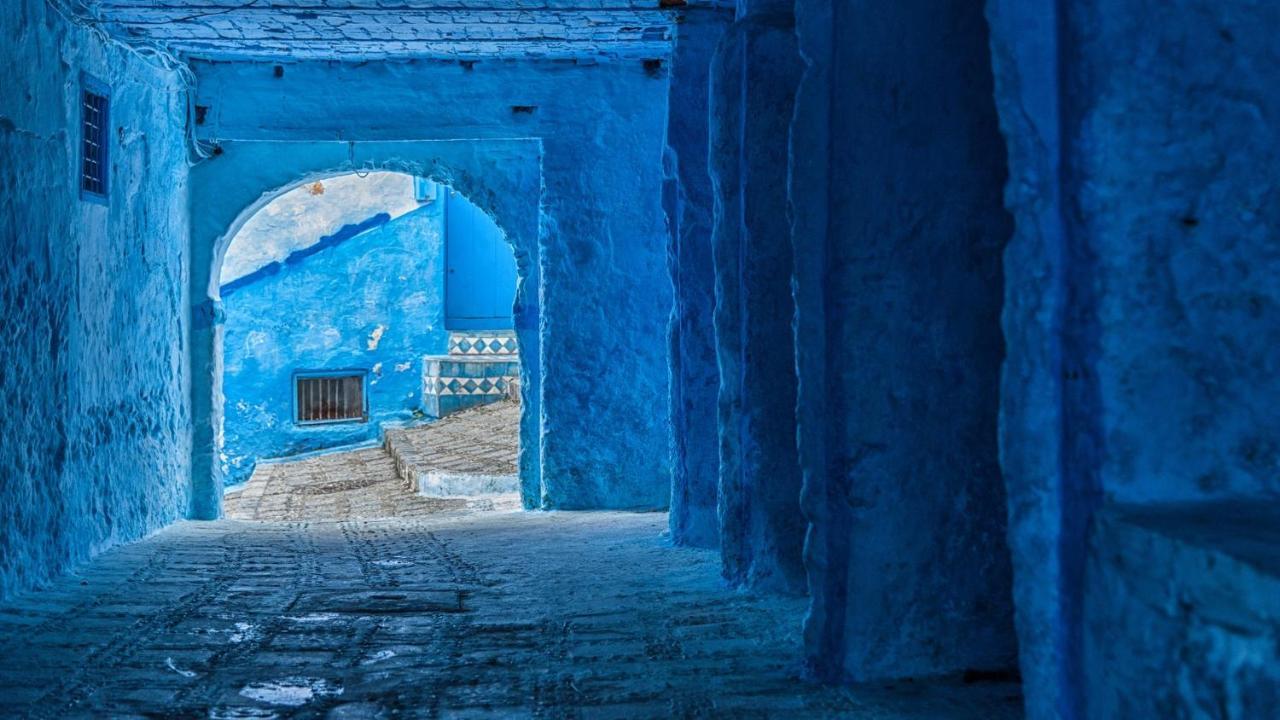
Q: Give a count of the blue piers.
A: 4